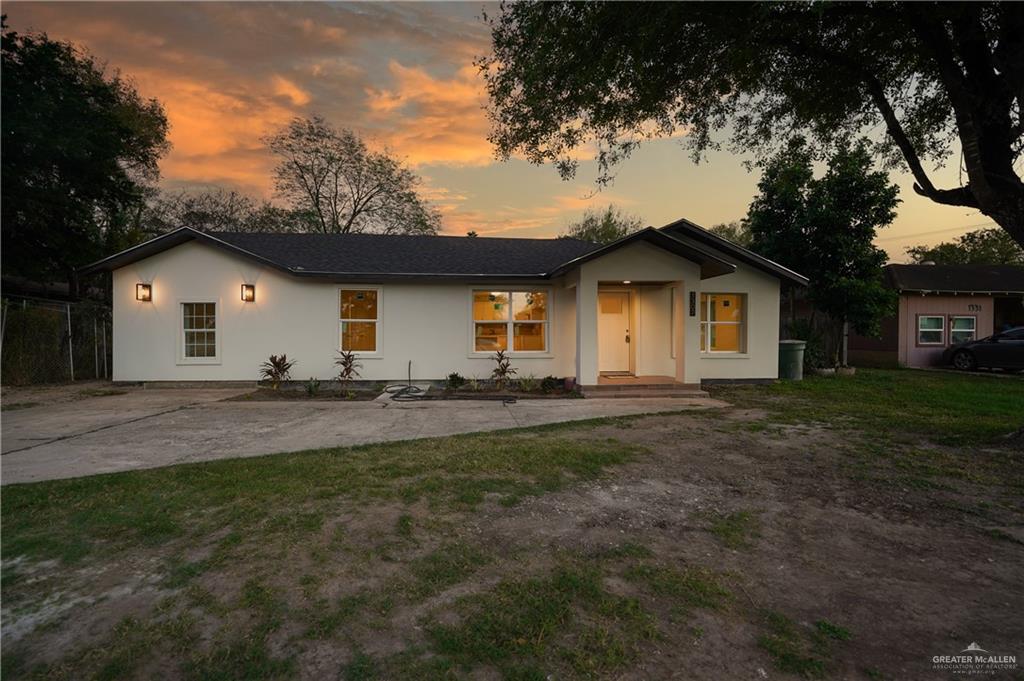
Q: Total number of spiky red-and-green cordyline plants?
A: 3